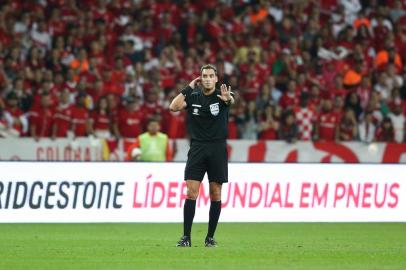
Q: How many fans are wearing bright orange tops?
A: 5